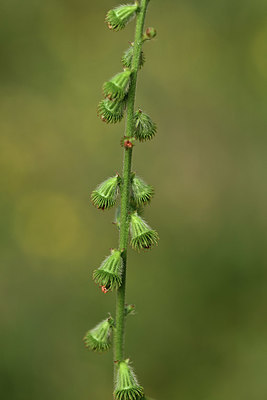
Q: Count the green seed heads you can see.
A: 11